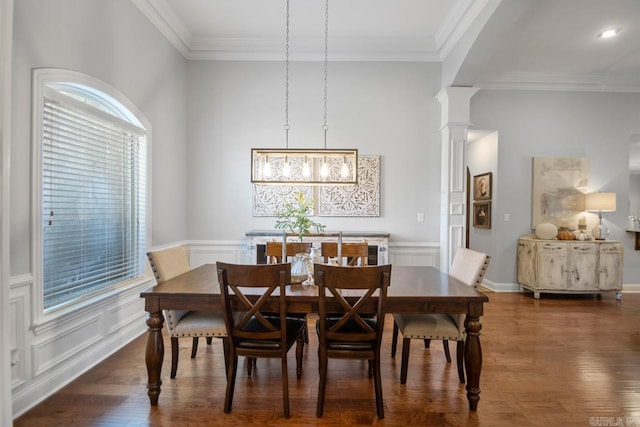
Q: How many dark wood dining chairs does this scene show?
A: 4